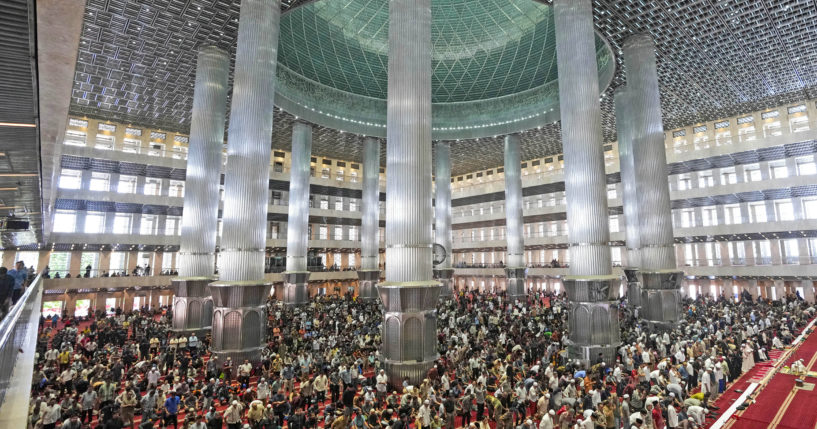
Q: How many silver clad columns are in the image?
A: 10